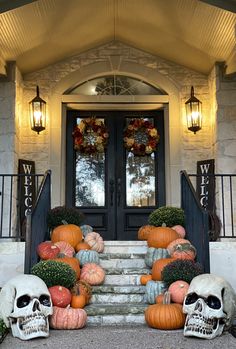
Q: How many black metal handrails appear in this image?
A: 2